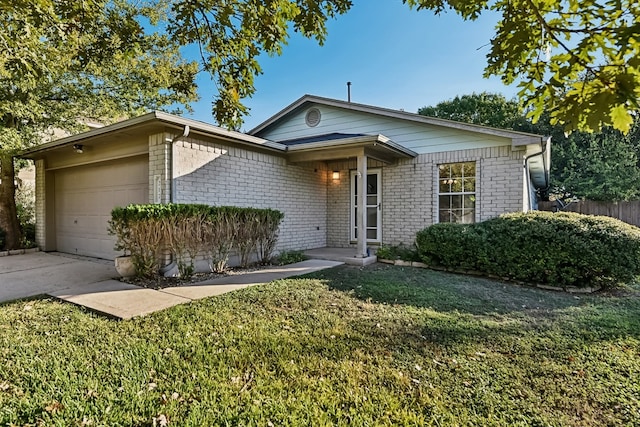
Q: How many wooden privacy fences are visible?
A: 1